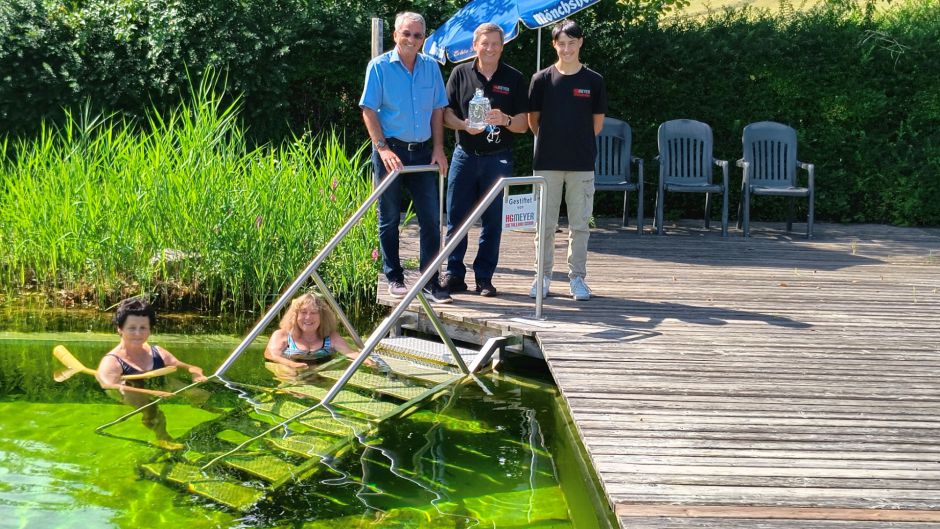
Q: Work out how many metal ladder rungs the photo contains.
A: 8